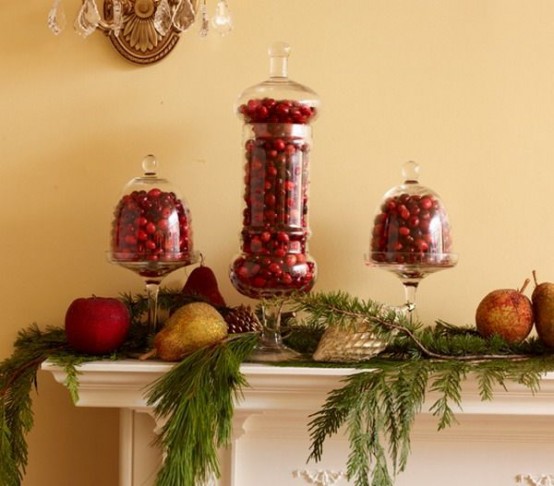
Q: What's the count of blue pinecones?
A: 0